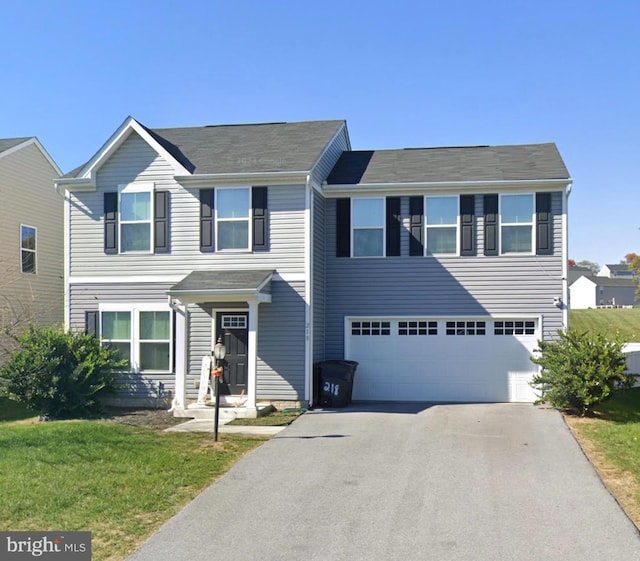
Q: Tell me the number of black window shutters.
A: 12